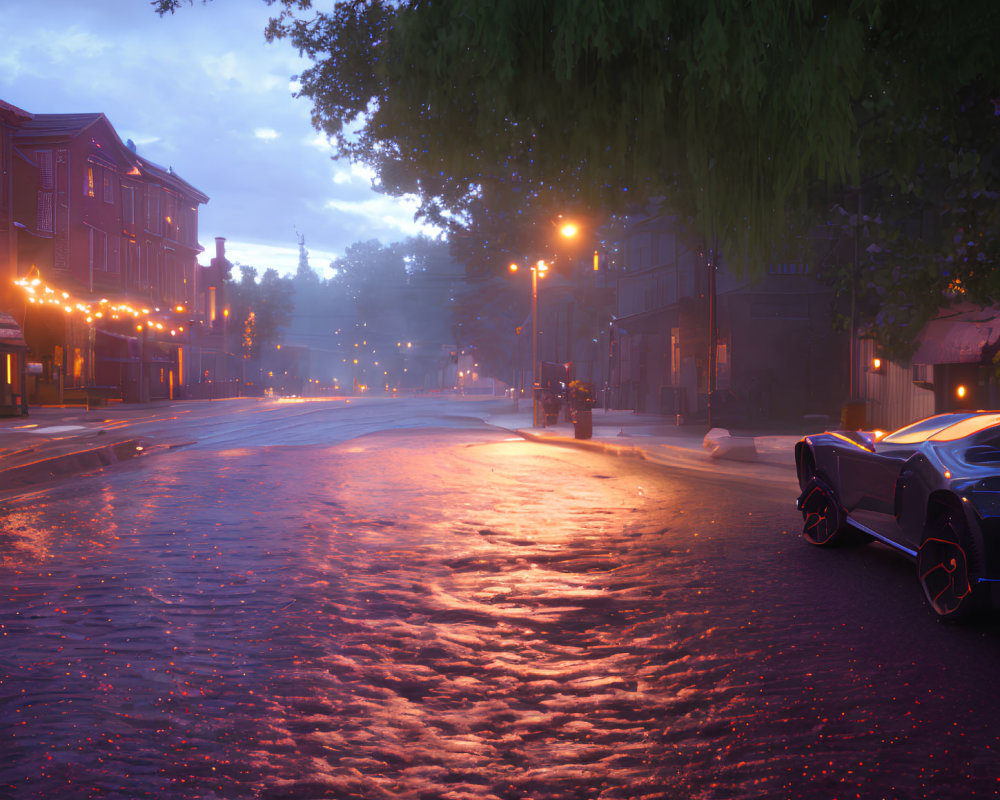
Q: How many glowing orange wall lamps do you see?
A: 2